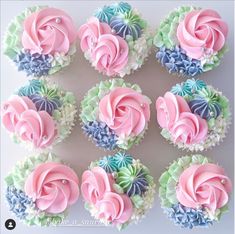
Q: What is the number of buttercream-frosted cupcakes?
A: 9